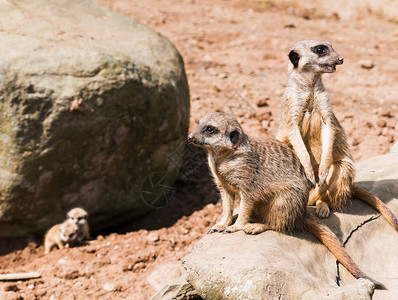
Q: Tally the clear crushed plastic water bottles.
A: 0